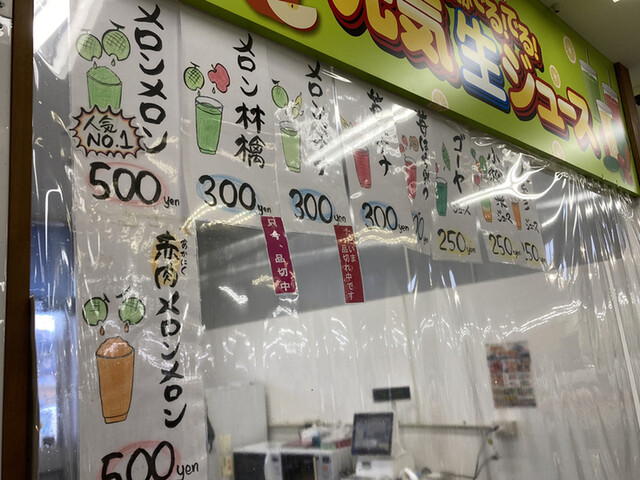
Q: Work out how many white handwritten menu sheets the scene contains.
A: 9